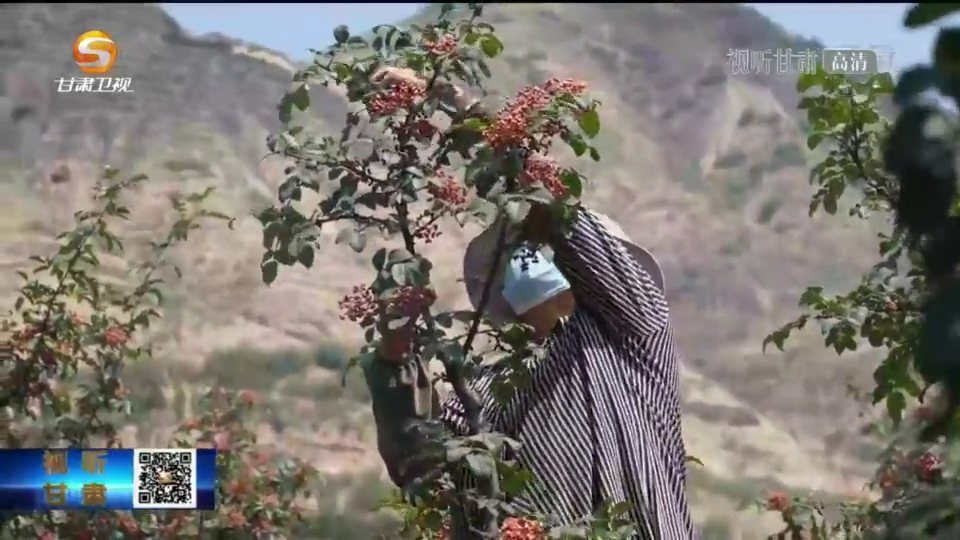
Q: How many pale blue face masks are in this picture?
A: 1